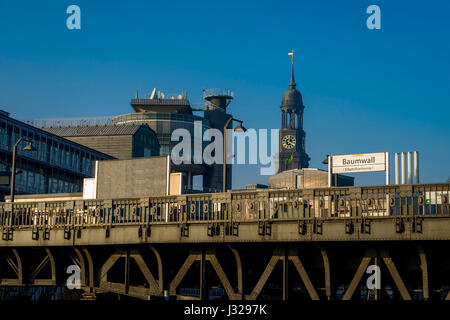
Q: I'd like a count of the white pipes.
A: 4